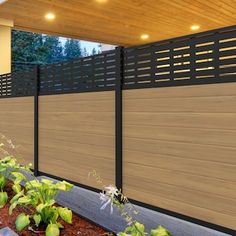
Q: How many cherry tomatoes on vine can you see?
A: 0